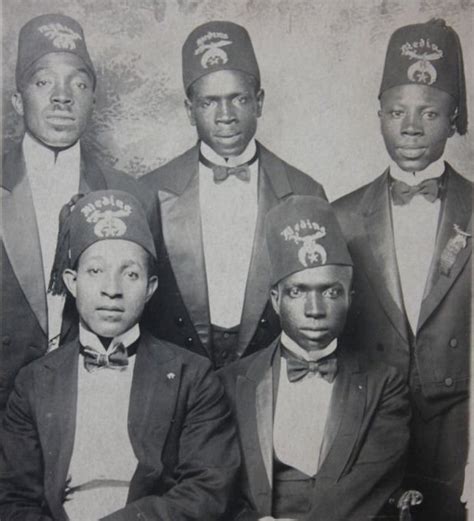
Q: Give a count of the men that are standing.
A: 3